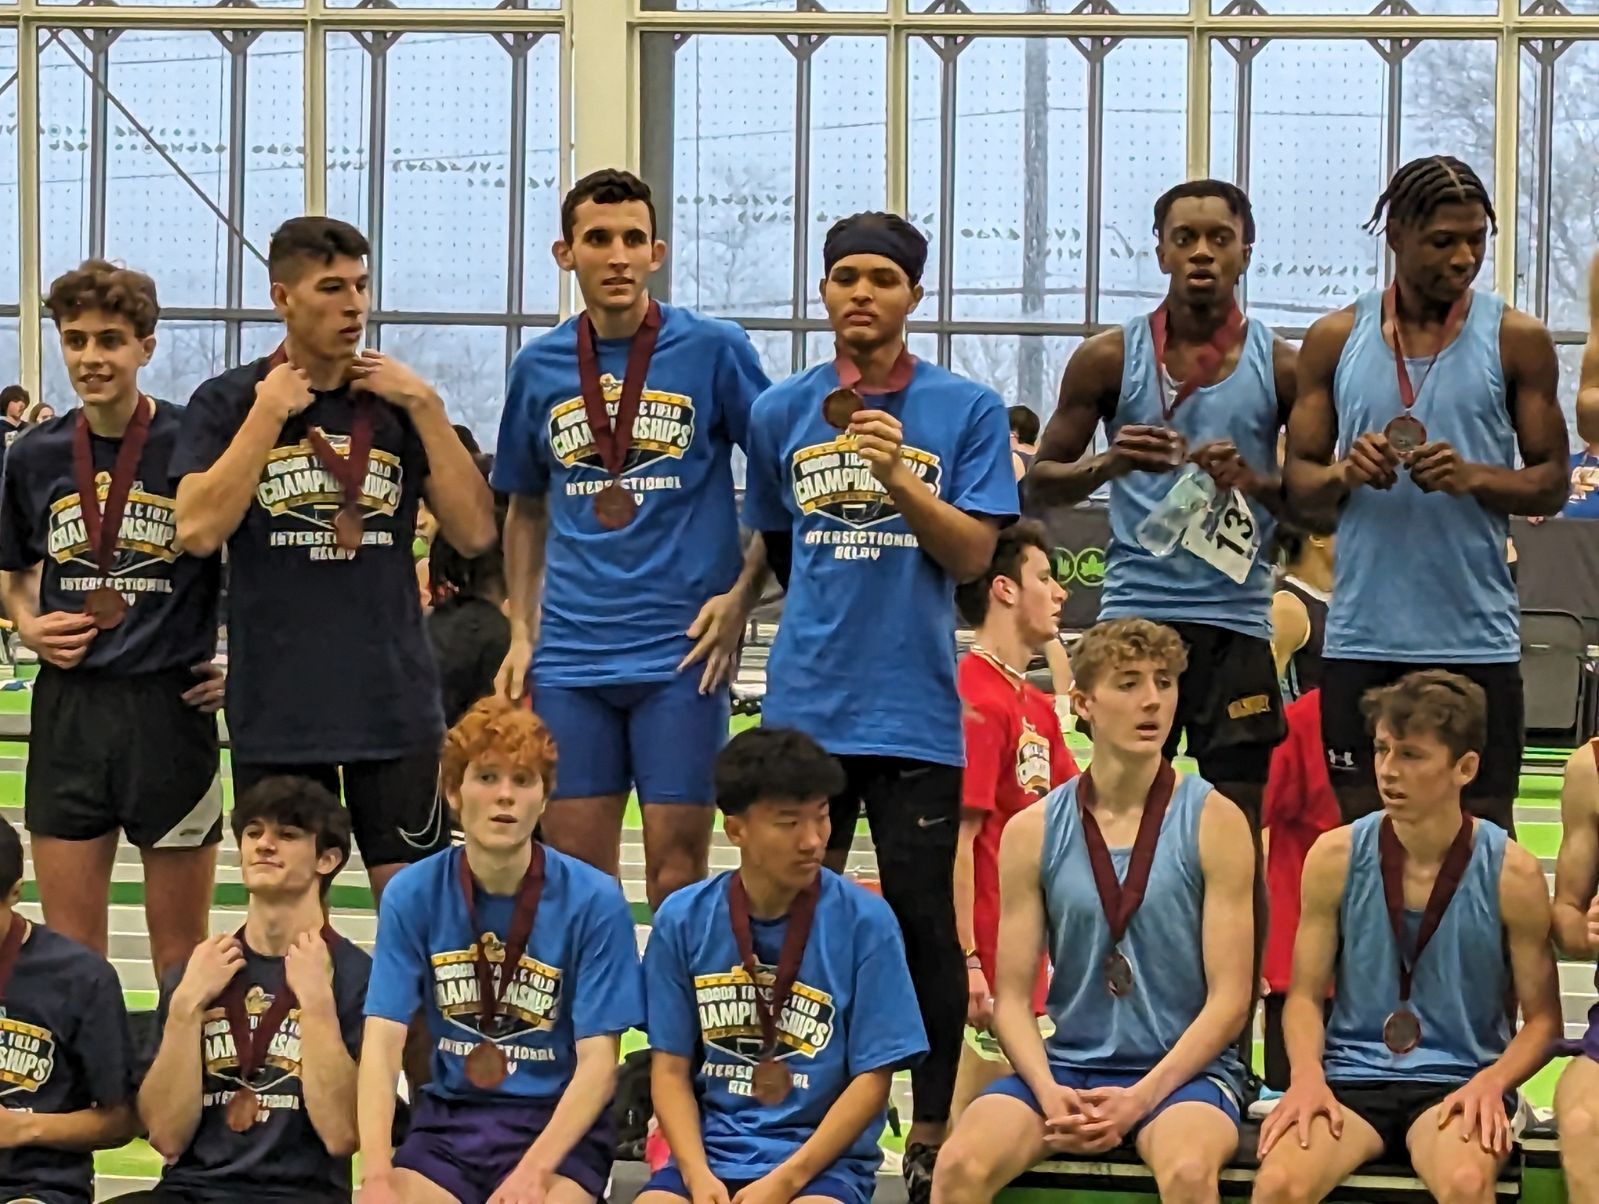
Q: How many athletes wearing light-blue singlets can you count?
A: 4